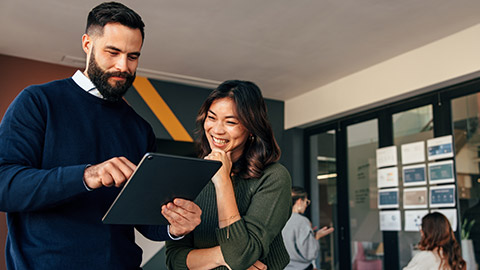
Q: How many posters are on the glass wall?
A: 12